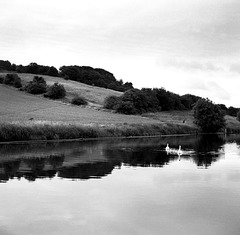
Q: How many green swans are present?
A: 0